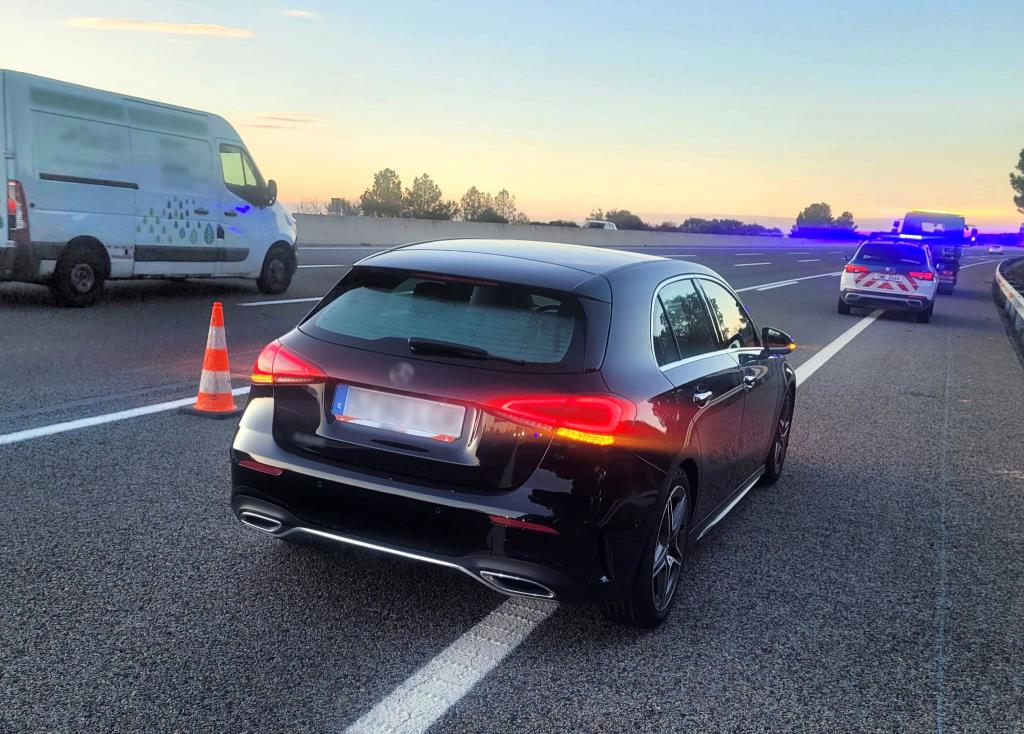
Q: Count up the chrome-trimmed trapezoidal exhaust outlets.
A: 2